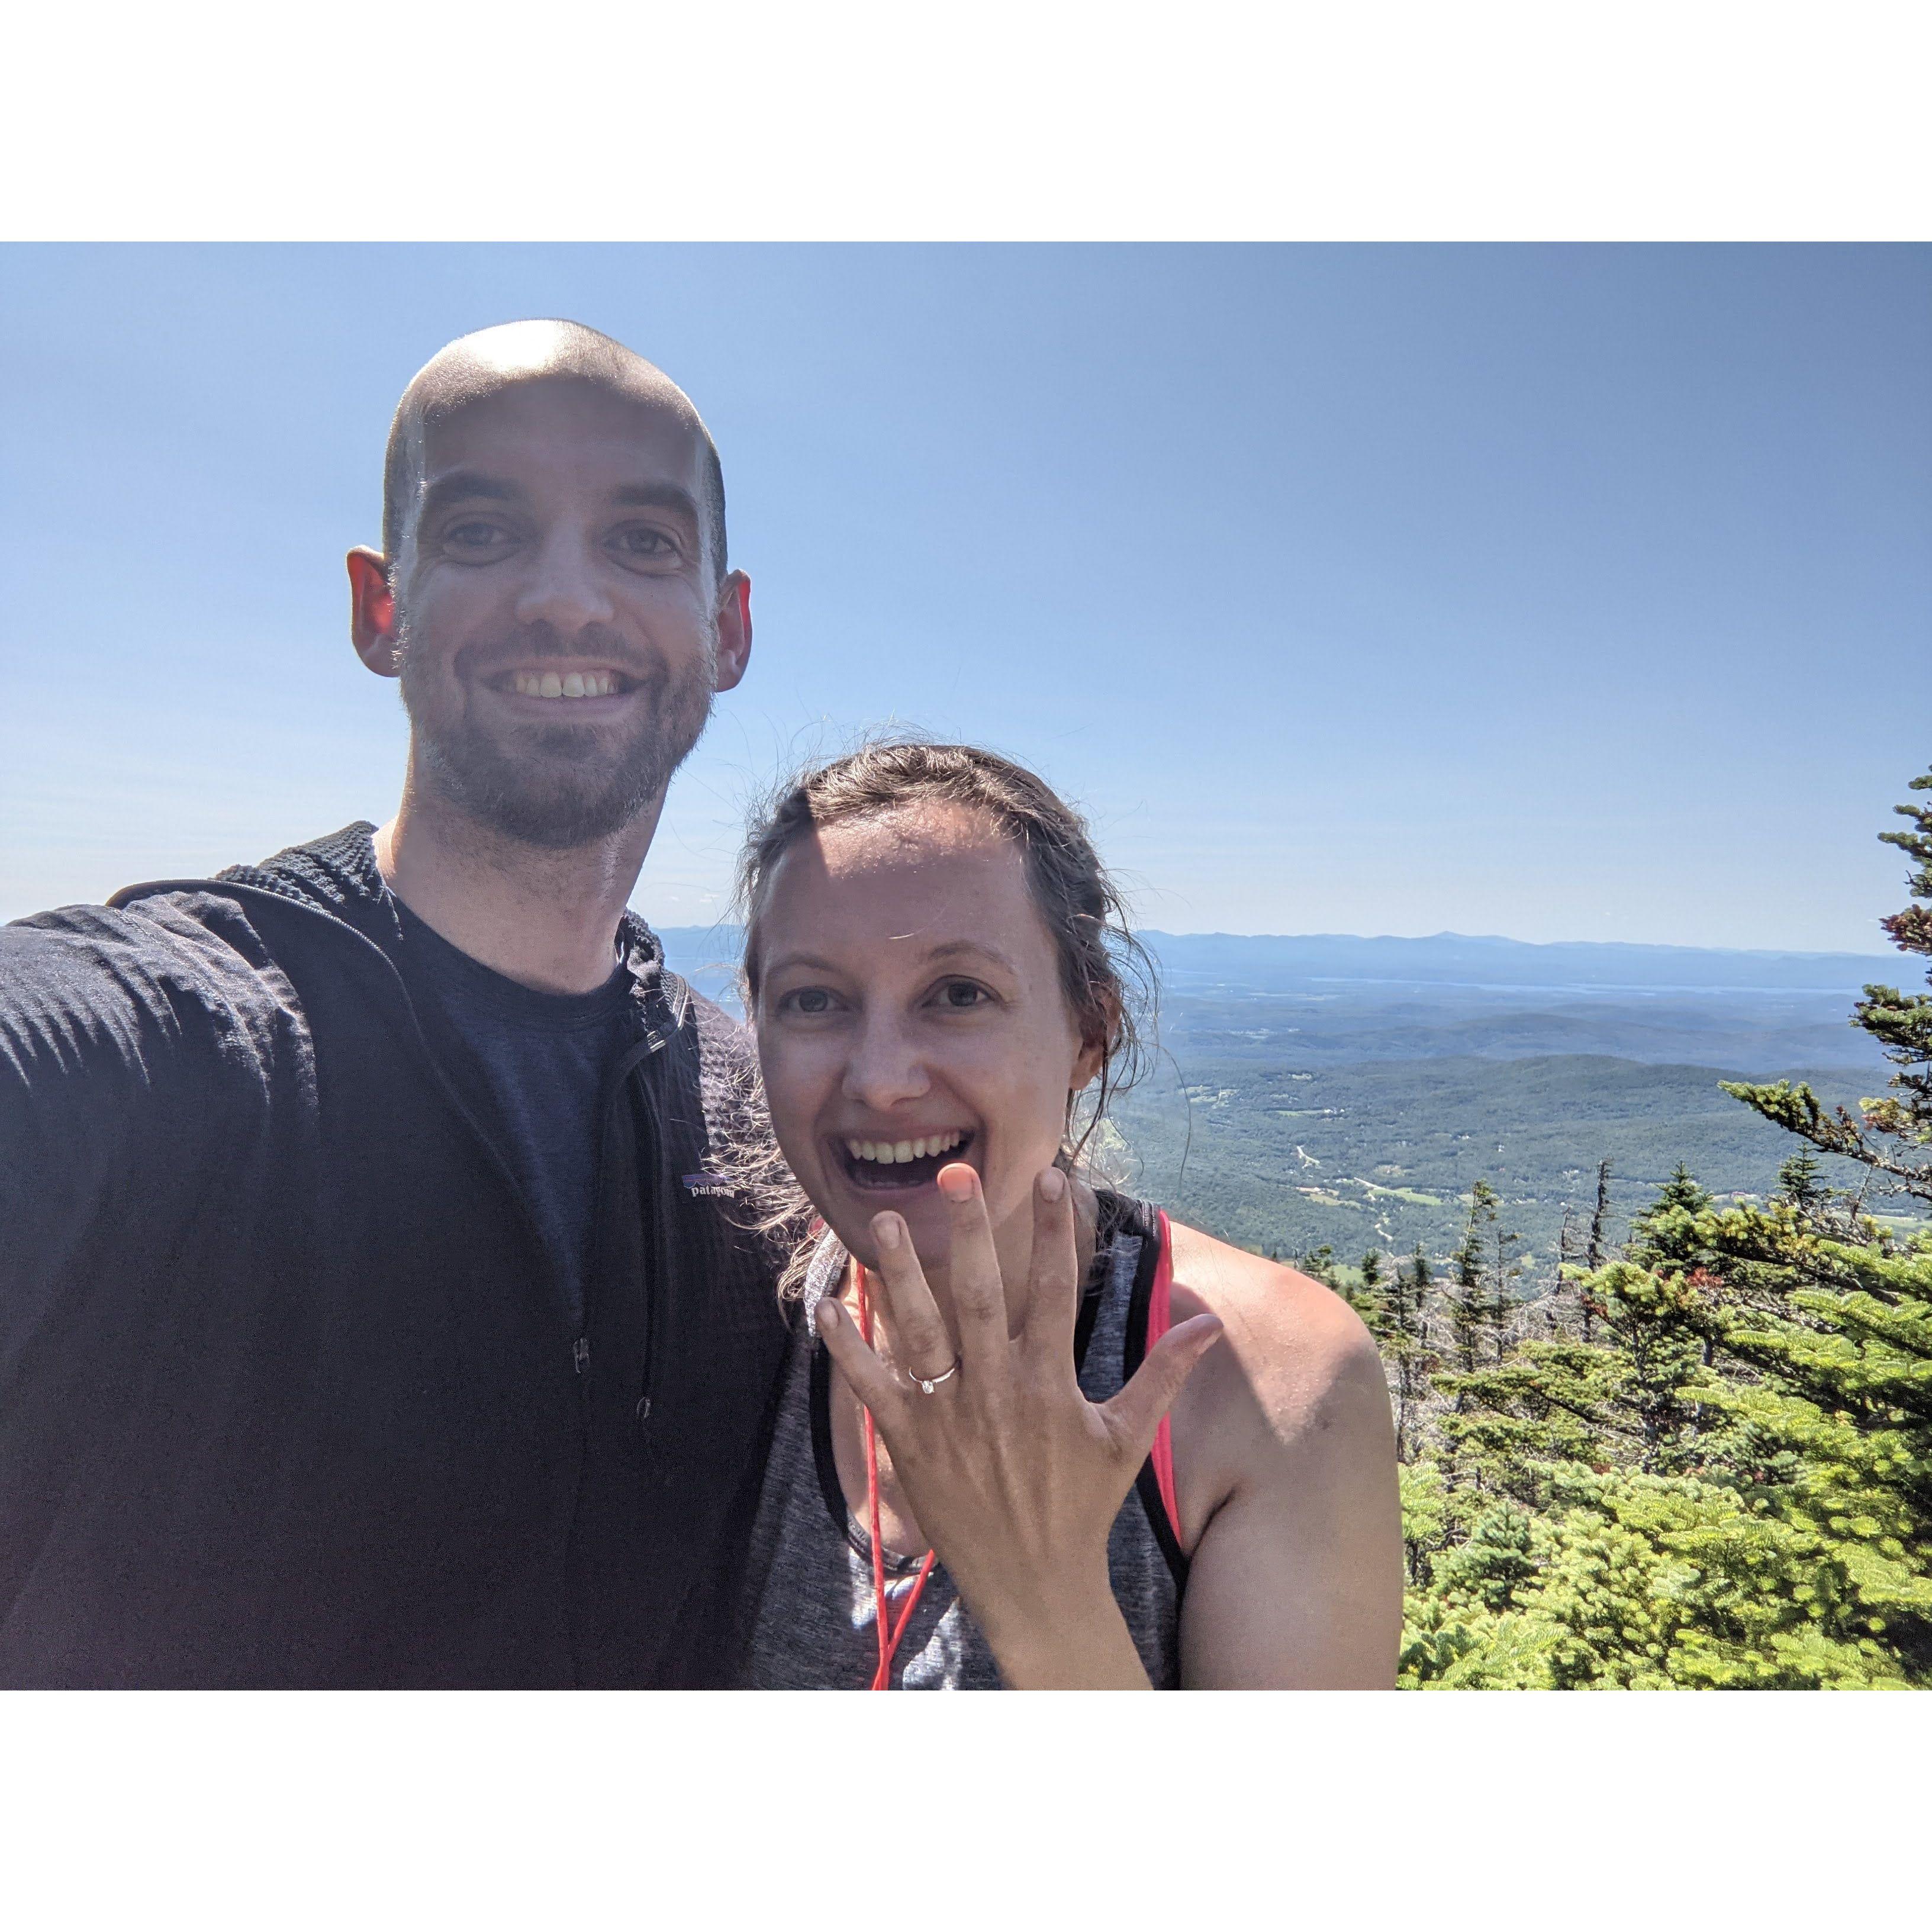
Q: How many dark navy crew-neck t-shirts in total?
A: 1